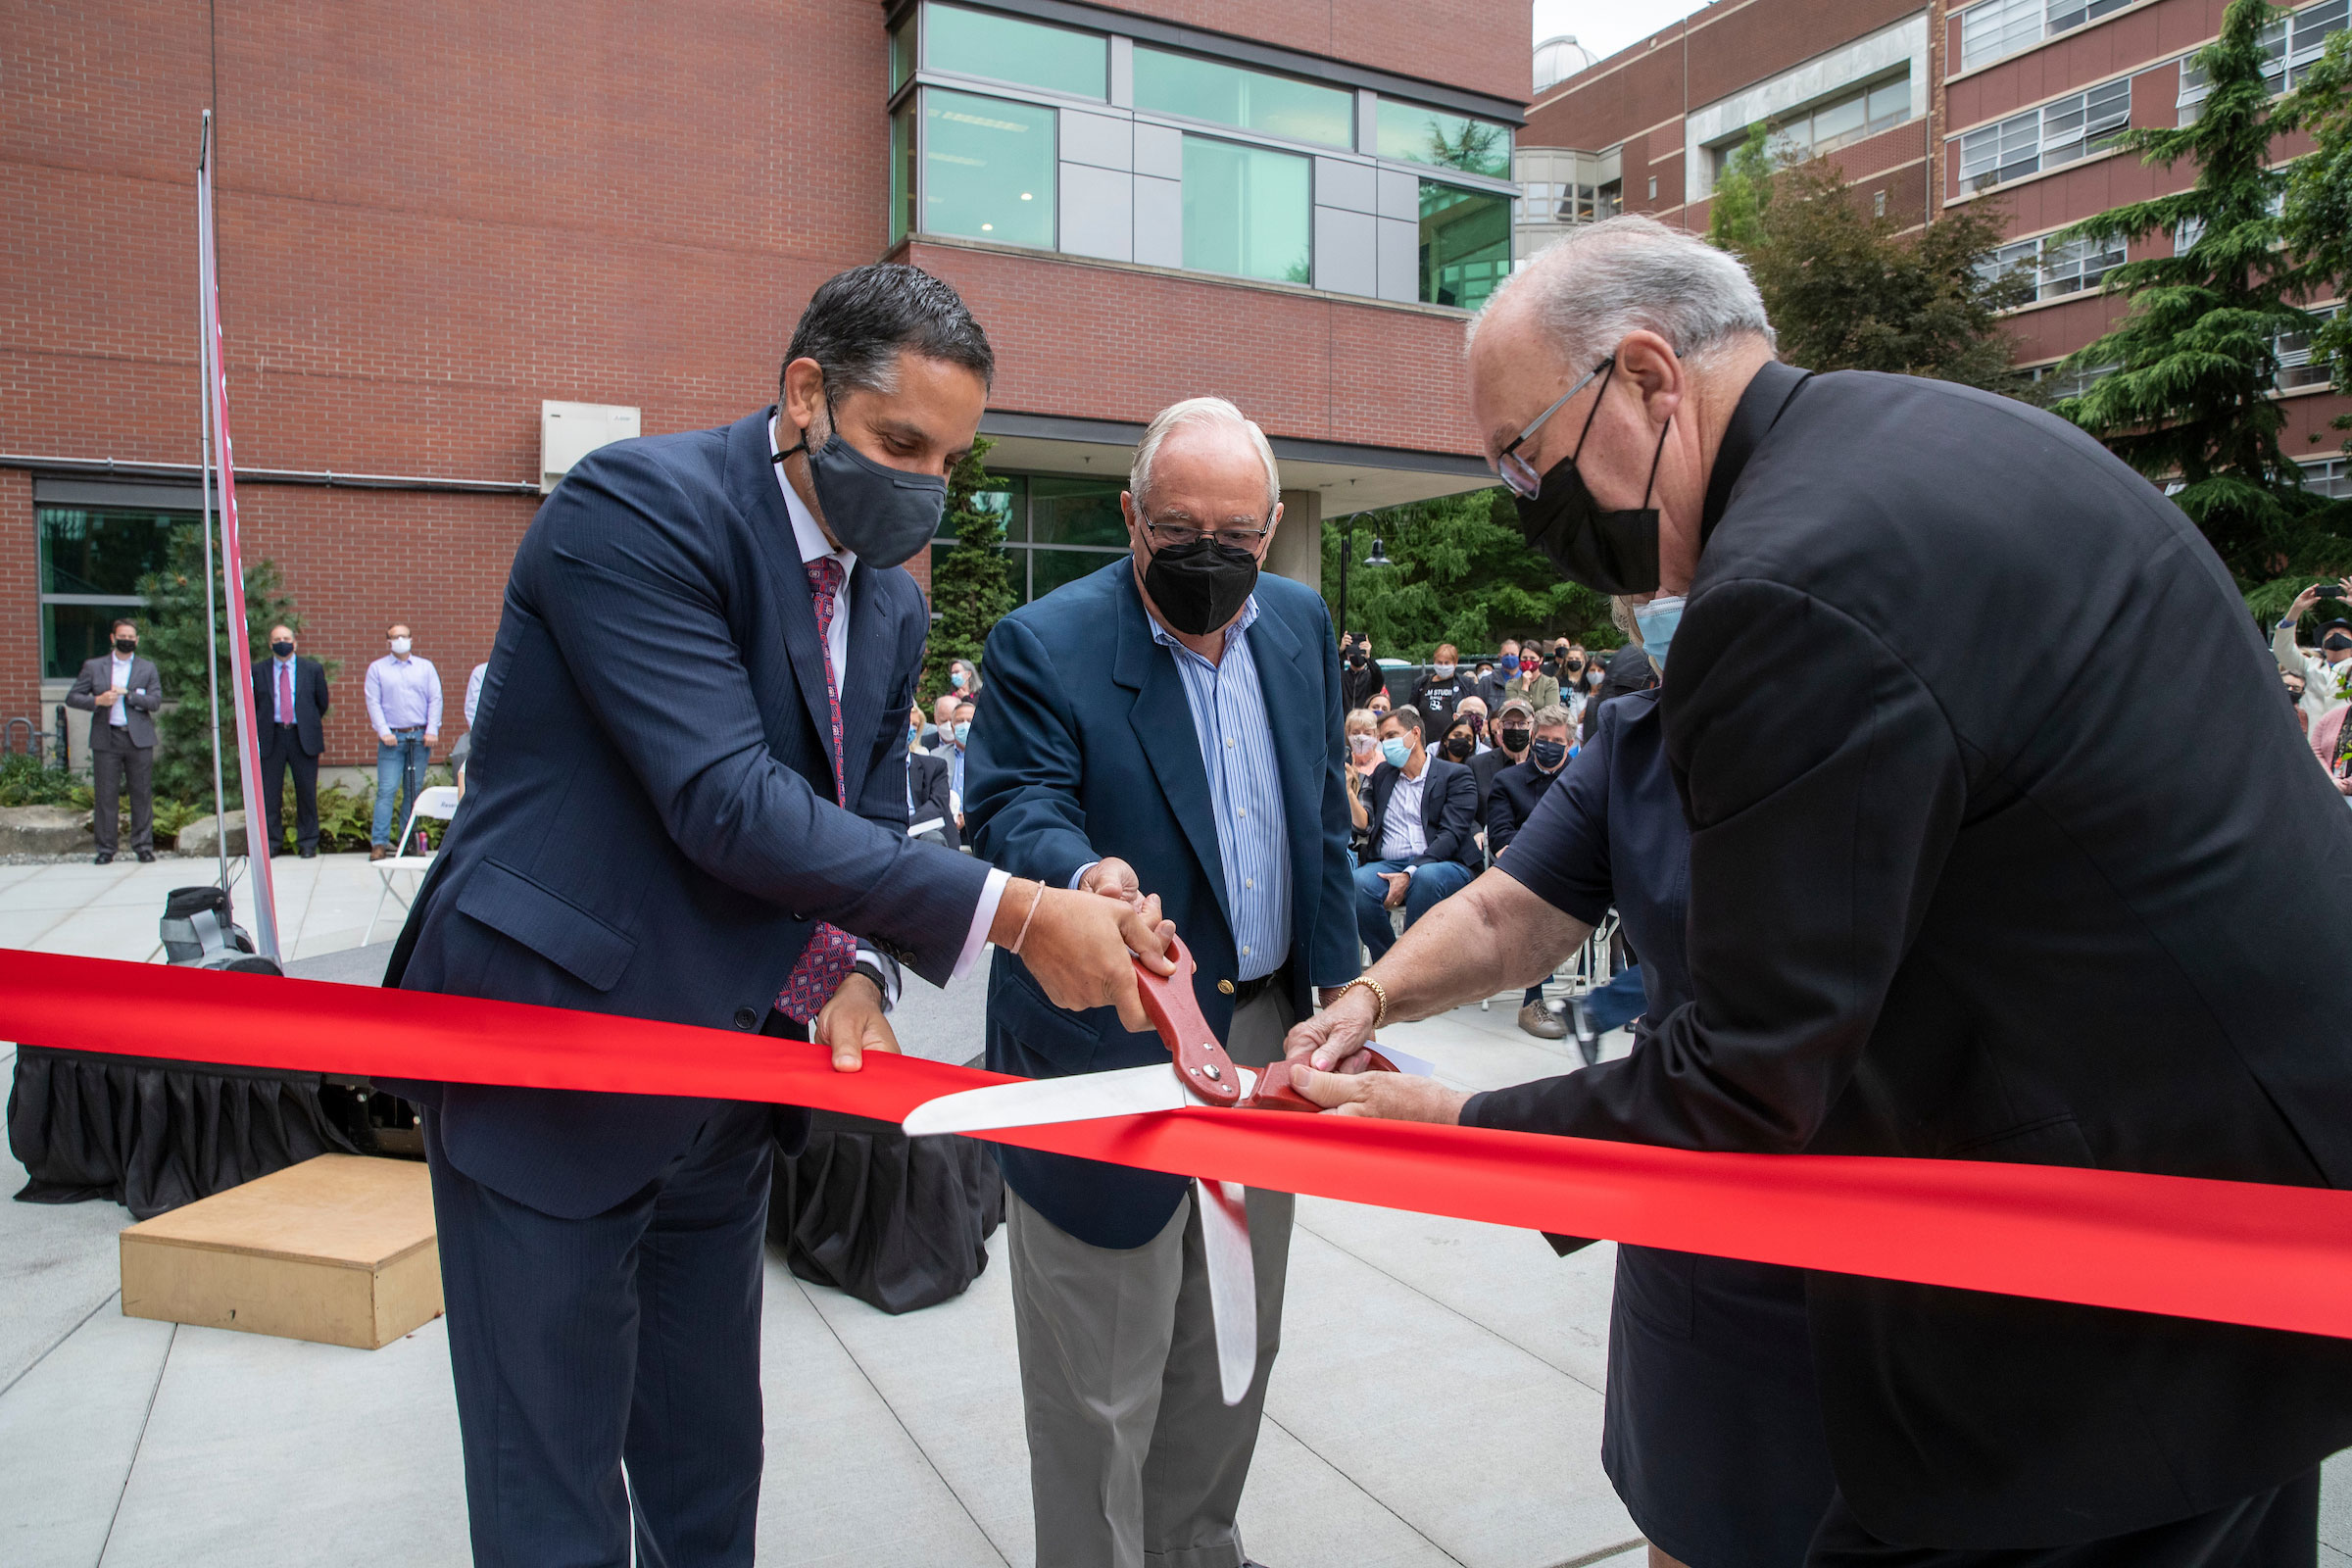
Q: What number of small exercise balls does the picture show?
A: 0